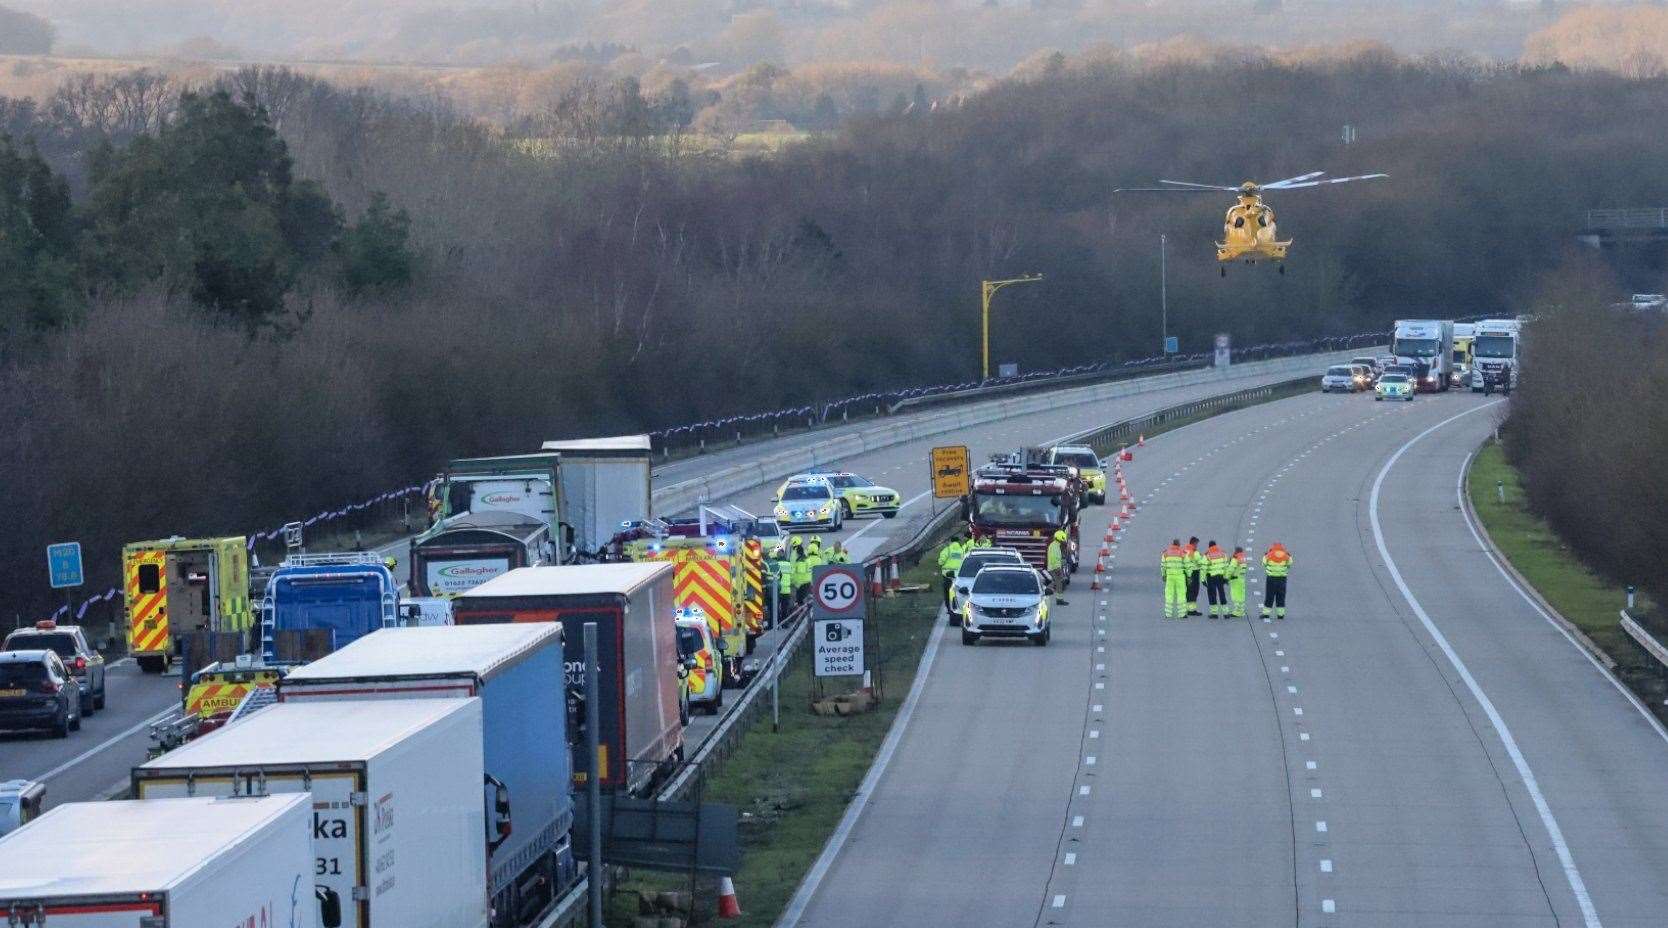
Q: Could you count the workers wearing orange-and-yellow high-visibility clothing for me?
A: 5